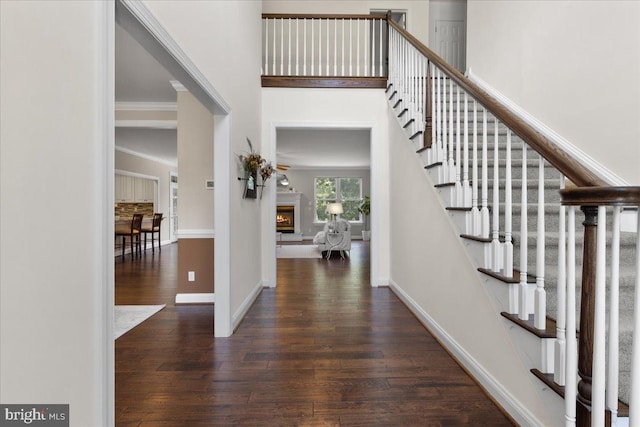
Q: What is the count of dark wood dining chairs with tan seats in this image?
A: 2